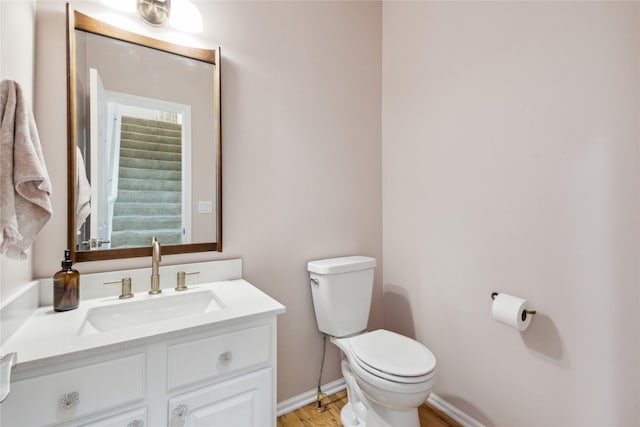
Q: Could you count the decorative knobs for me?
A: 4